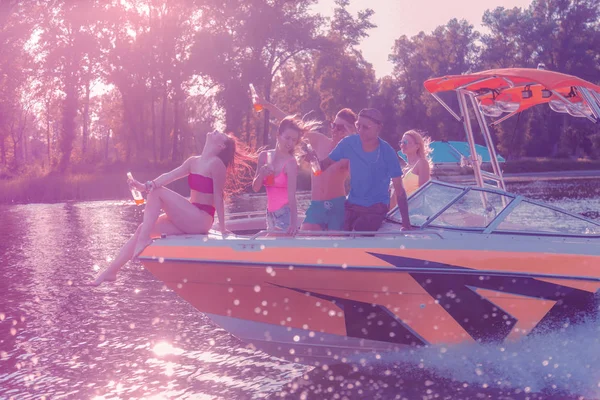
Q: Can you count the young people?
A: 5